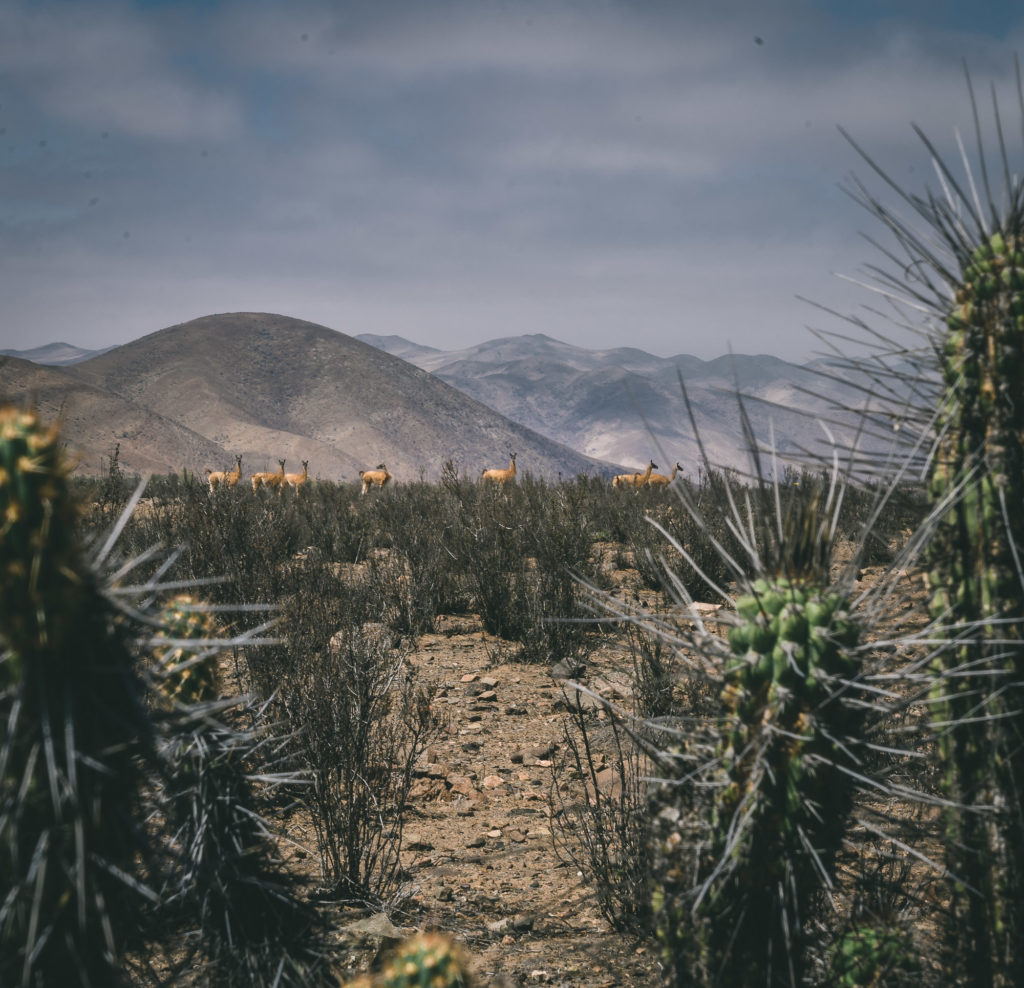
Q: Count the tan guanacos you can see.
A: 7